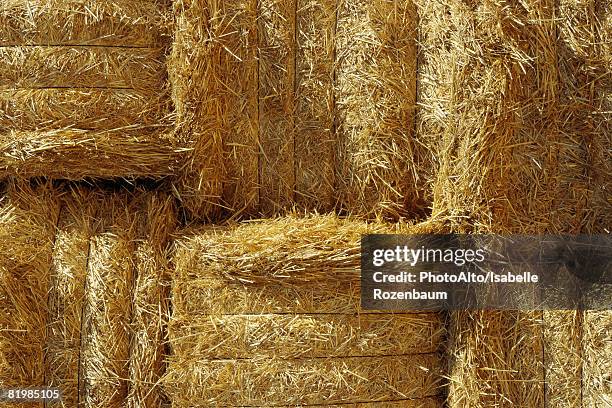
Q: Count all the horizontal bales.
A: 2